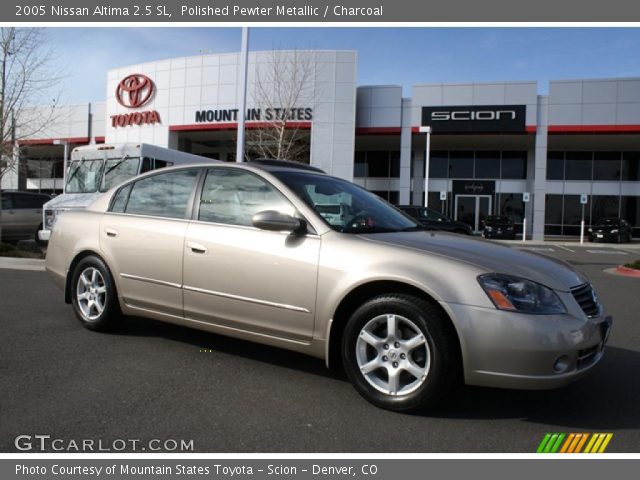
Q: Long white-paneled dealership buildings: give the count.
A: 1